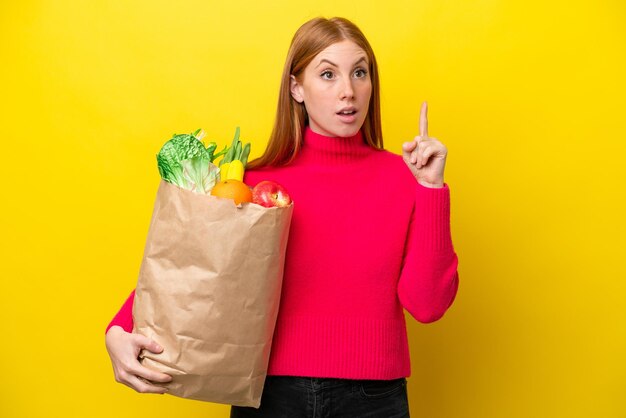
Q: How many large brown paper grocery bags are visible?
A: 1